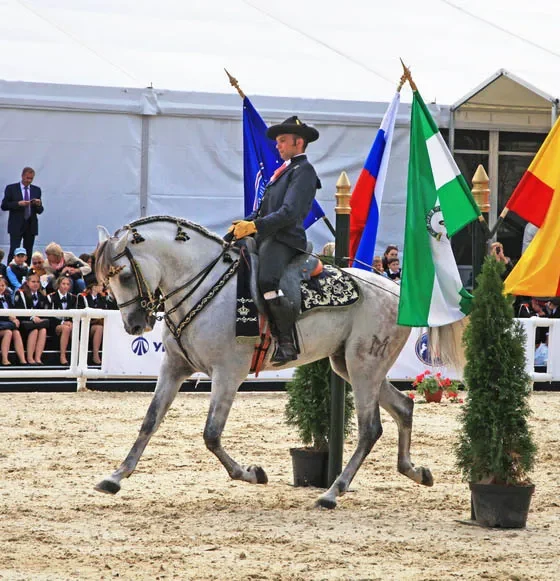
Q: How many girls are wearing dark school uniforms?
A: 4